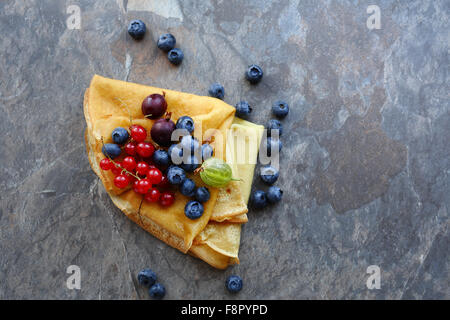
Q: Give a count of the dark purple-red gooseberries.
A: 2